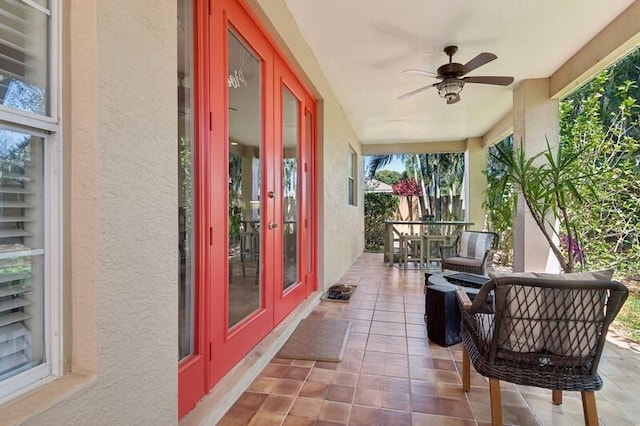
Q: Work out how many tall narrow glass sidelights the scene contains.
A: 2